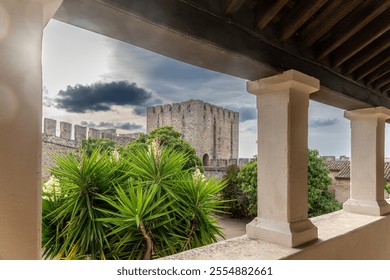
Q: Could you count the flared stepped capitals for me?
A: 2